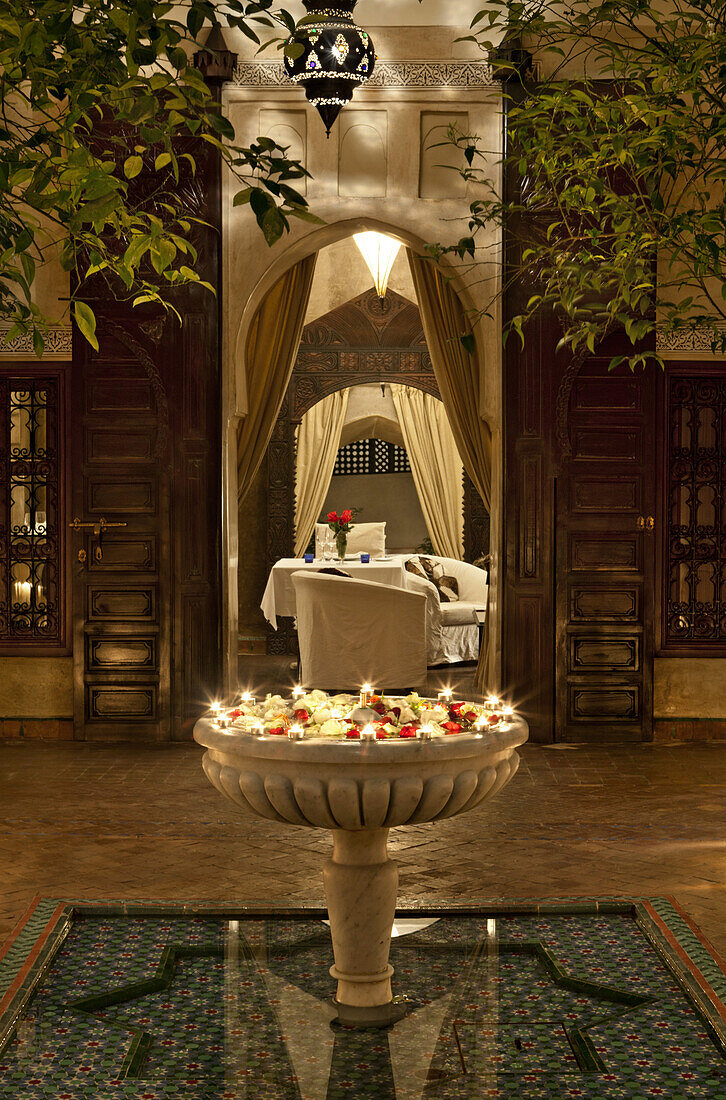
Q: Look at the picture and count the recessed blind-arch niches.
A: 3